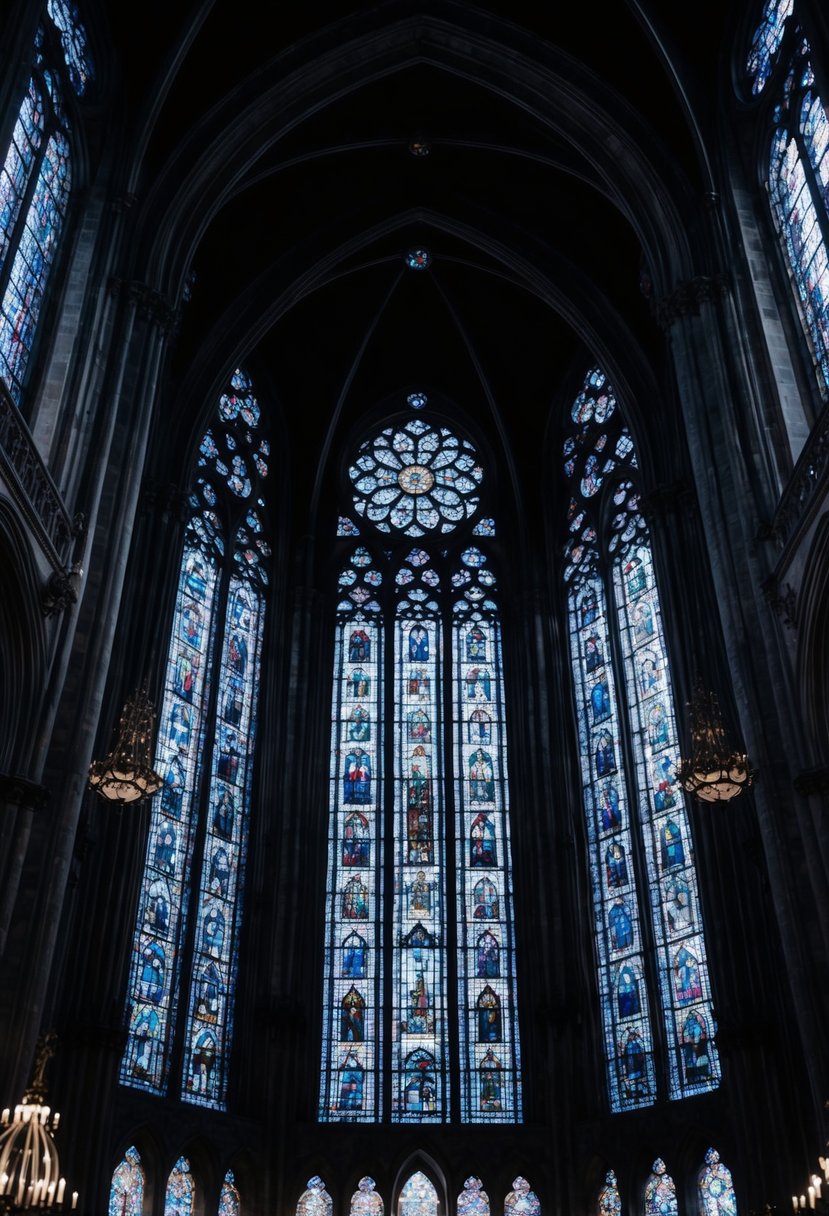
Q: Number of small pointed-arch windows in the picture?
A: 11